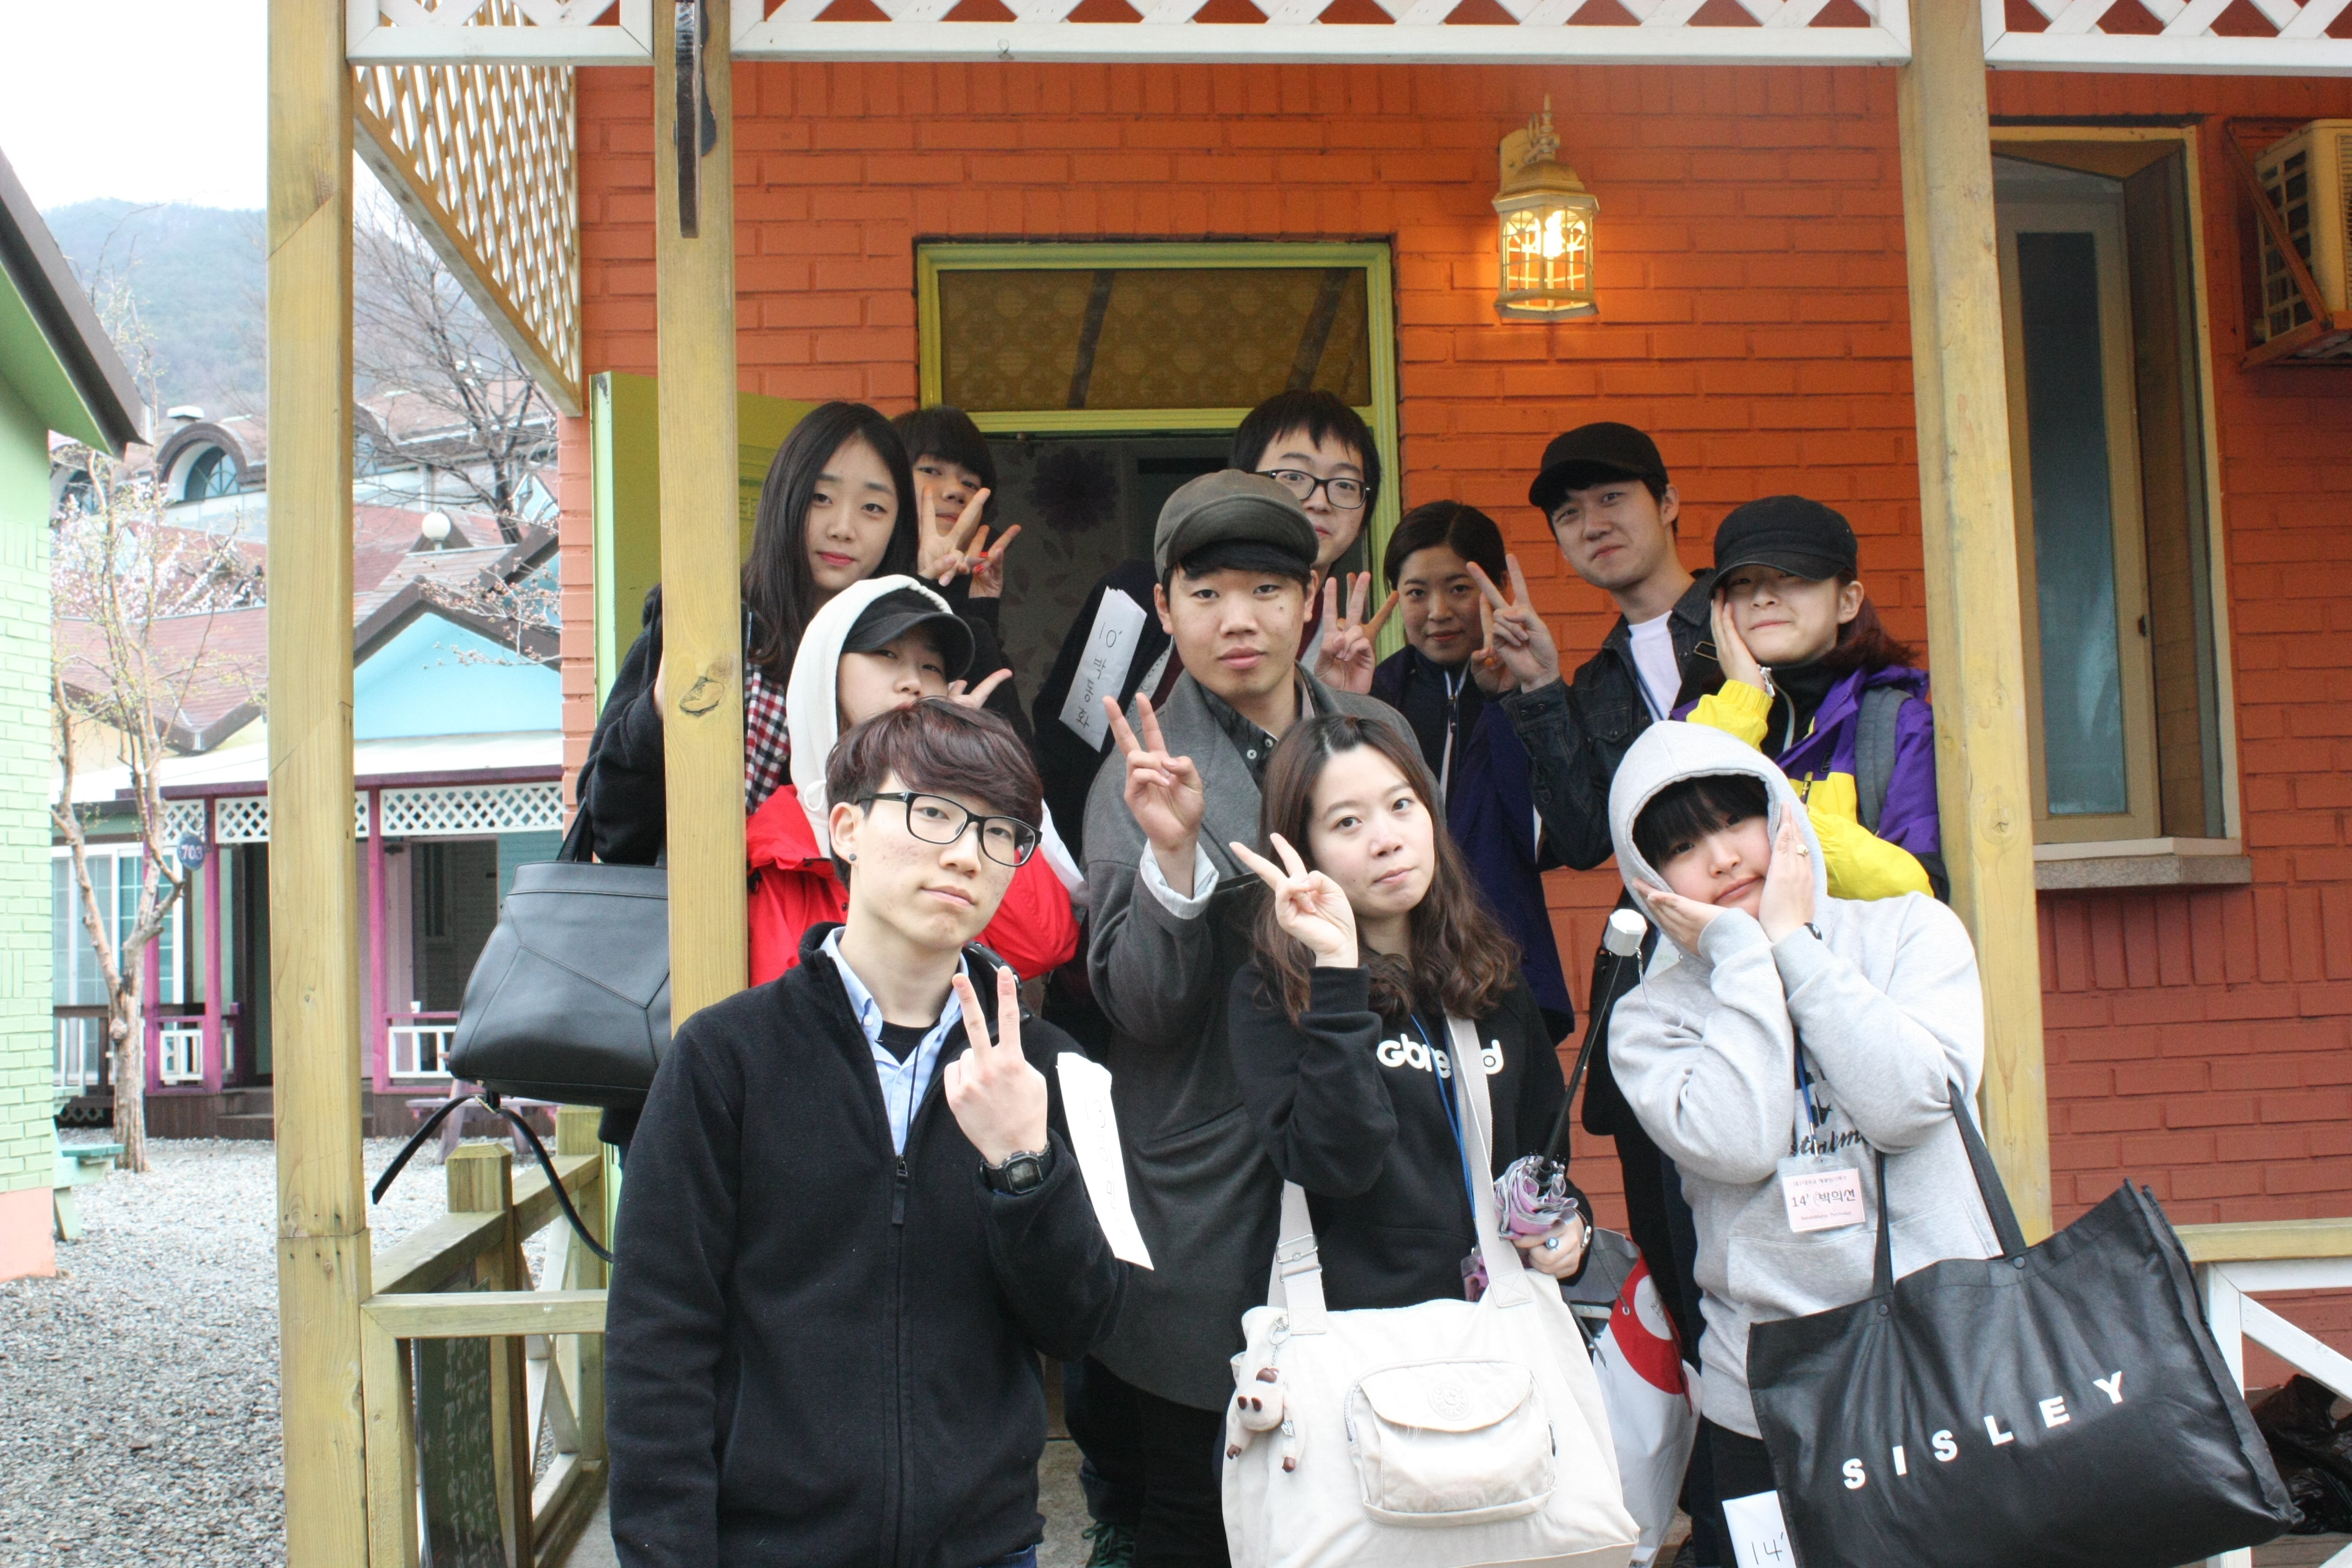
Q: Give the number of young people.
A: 11